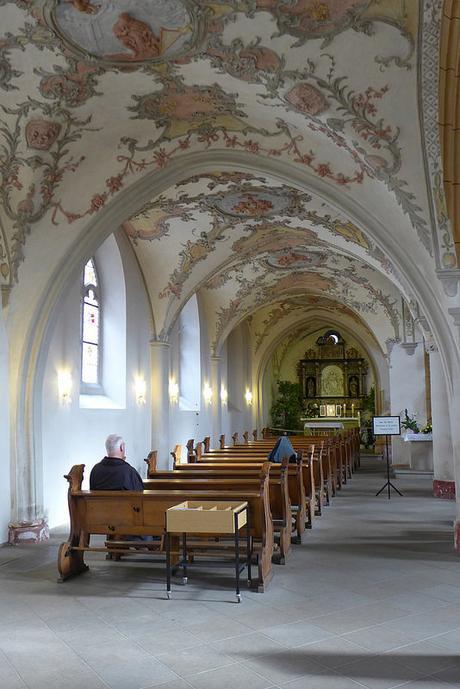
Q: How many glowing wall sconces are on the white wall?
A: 6